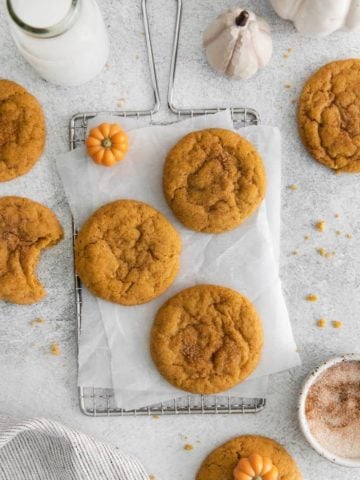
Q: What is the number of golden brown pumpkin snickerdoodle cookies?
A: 7